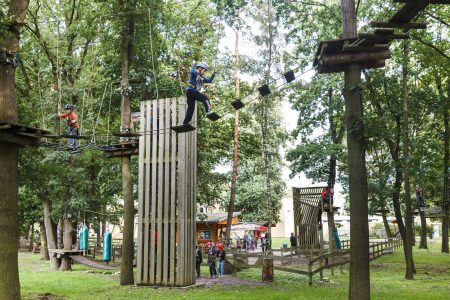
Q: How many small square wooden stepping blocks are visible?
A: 5